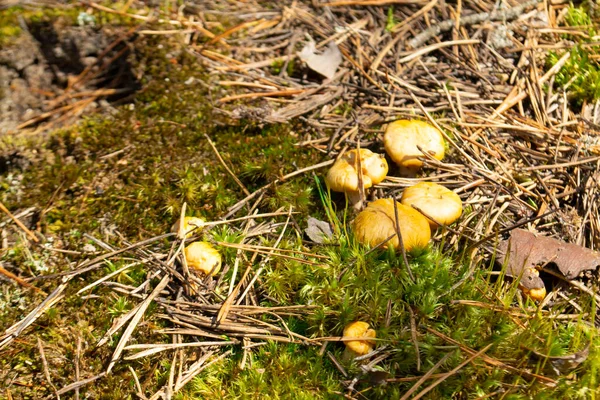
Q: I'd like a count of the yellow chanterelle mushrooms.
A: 8